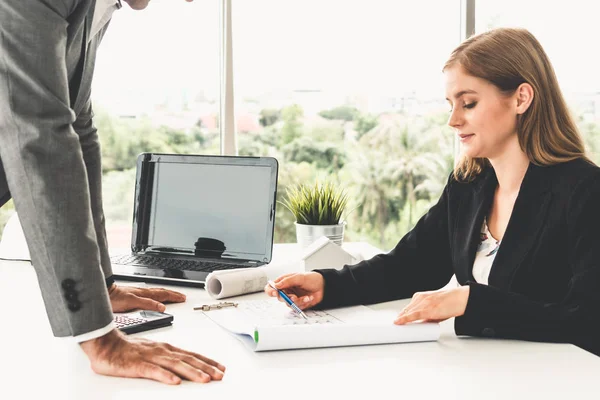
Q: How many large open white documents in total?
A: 1